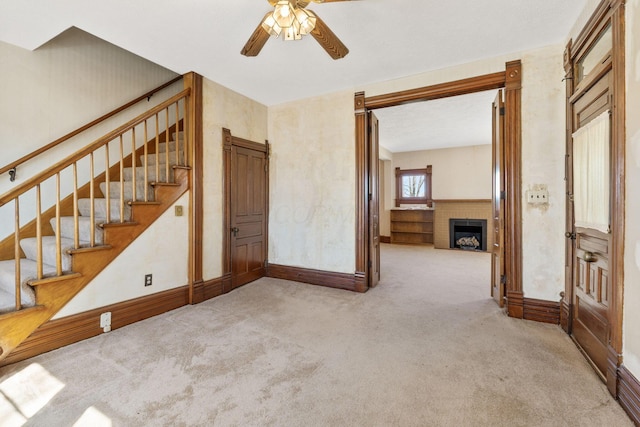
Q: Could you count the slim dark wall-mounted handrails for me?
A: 1